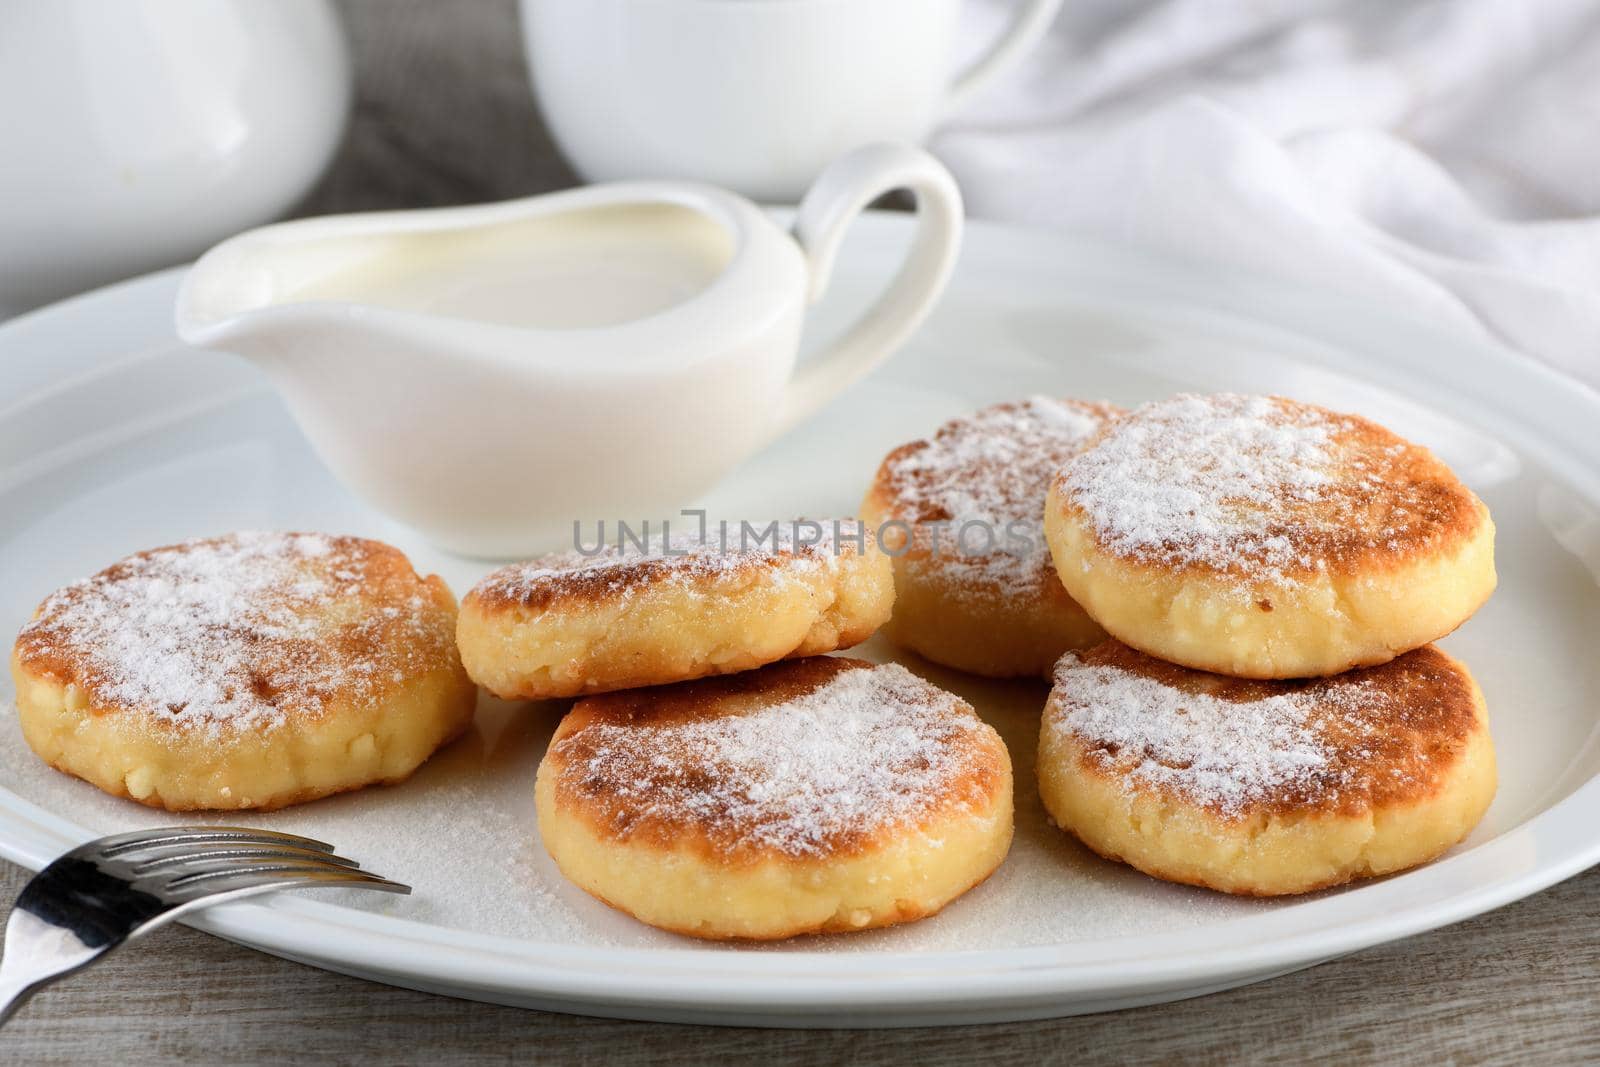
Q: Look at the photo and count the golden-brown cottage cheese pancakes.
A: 6